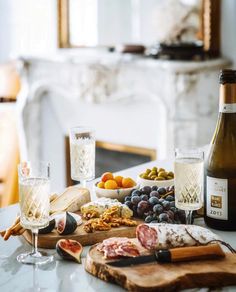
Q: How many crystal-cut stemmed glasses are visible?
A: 3